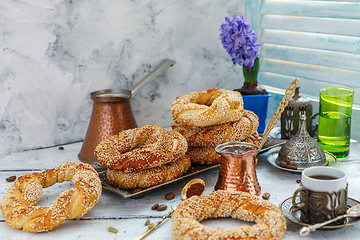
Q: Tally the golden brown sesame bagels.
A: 7